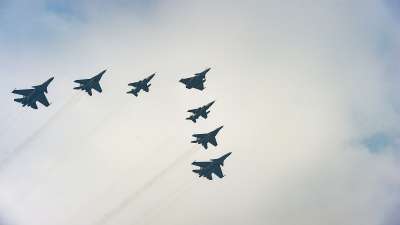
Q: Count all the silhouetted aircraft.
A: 7